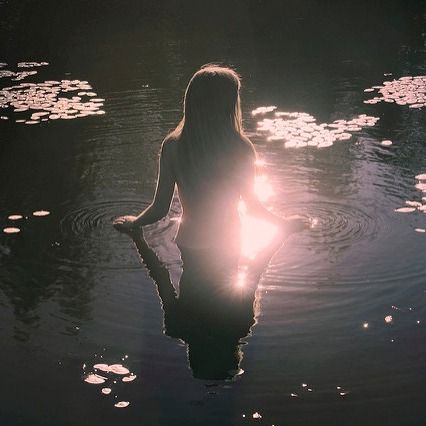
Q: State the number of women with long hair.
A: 1